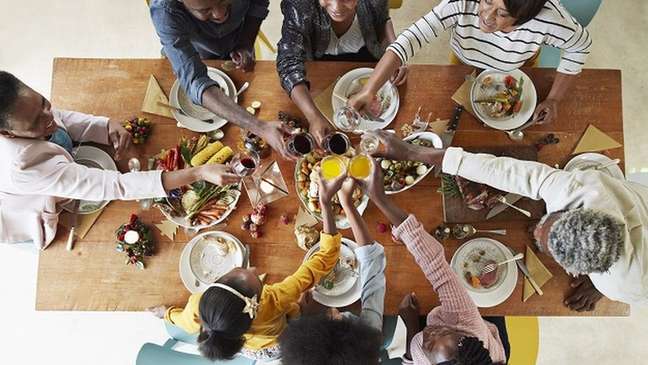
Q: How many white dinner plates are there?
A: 8